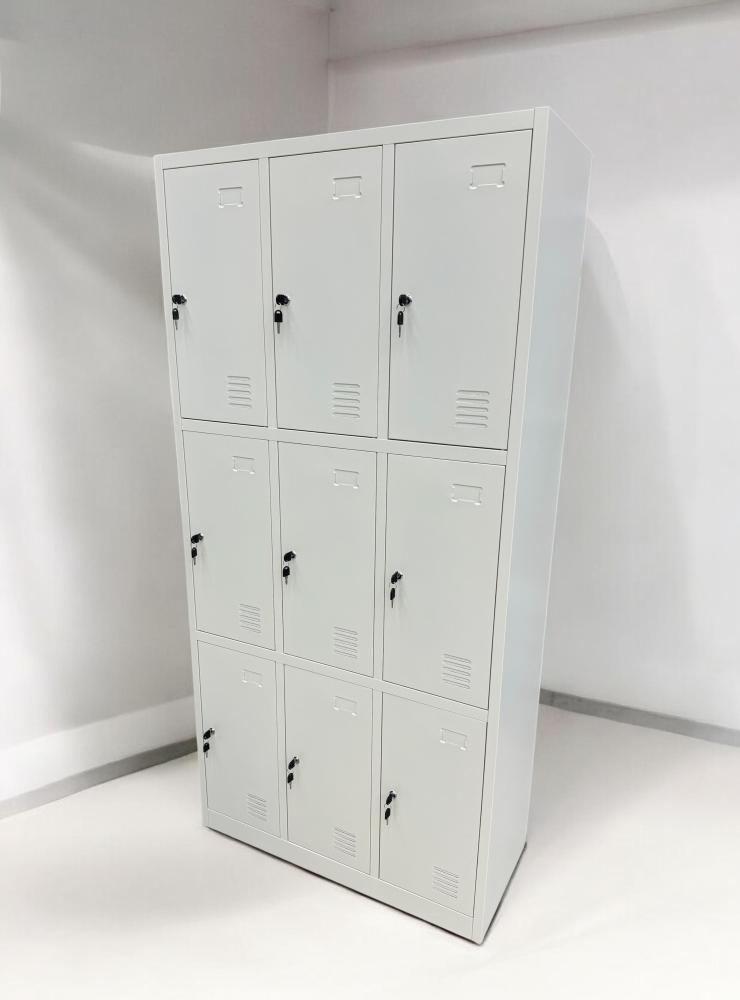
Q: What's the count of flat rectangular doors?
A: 9